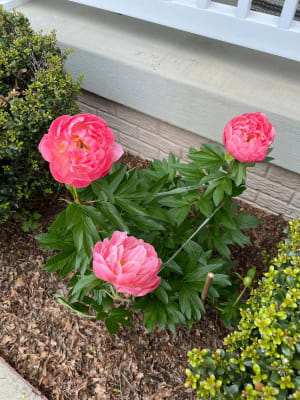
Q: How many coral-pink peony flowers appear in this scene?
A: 3